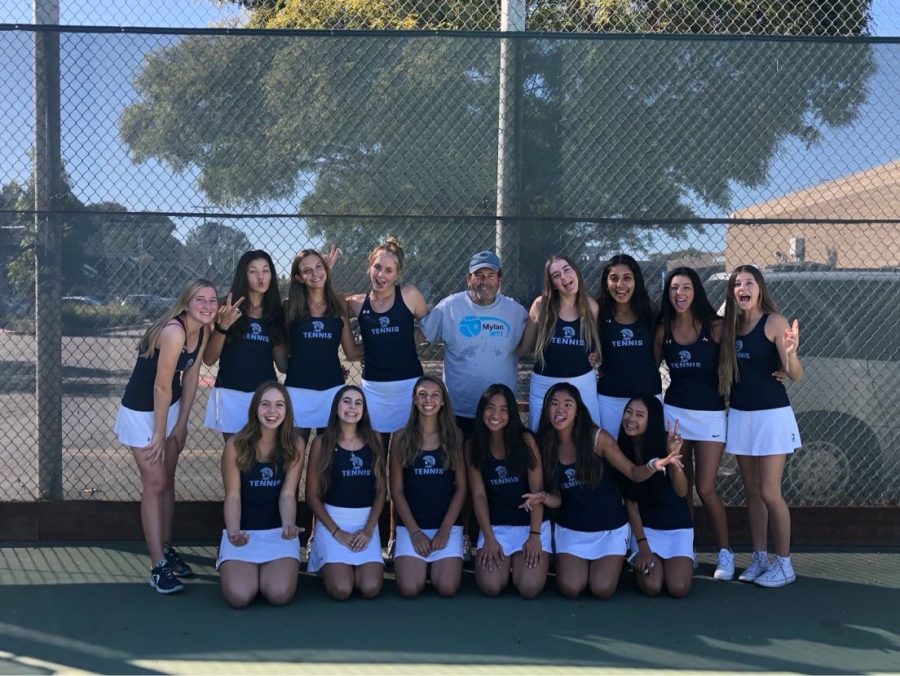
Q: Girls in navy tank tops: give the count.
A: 14